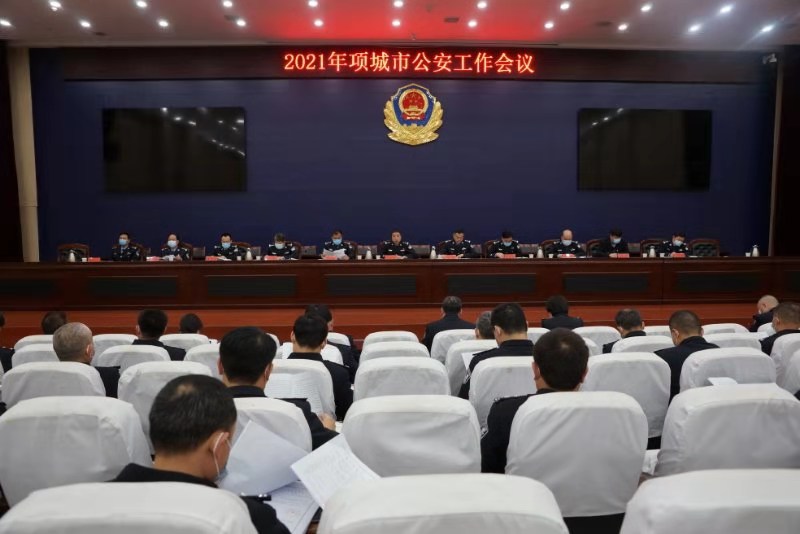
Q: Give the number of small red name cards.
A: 11